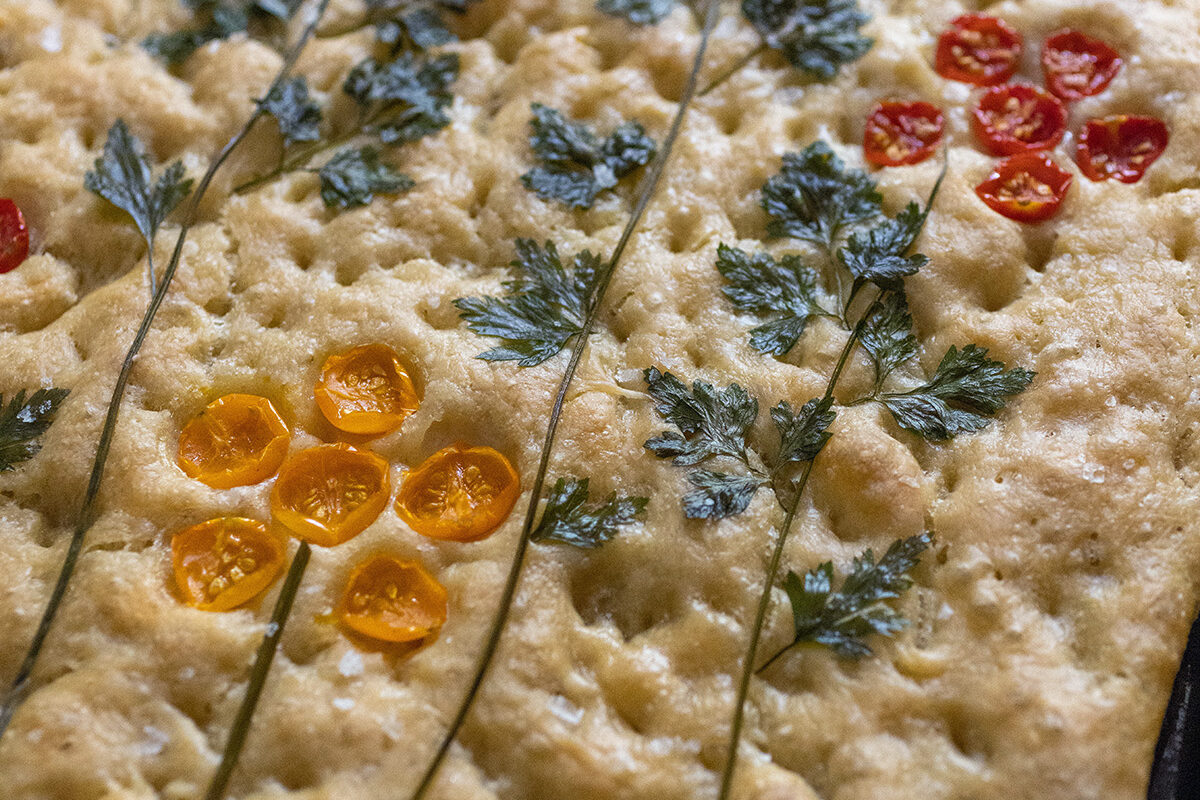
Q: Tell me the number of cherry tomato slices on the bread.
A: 13